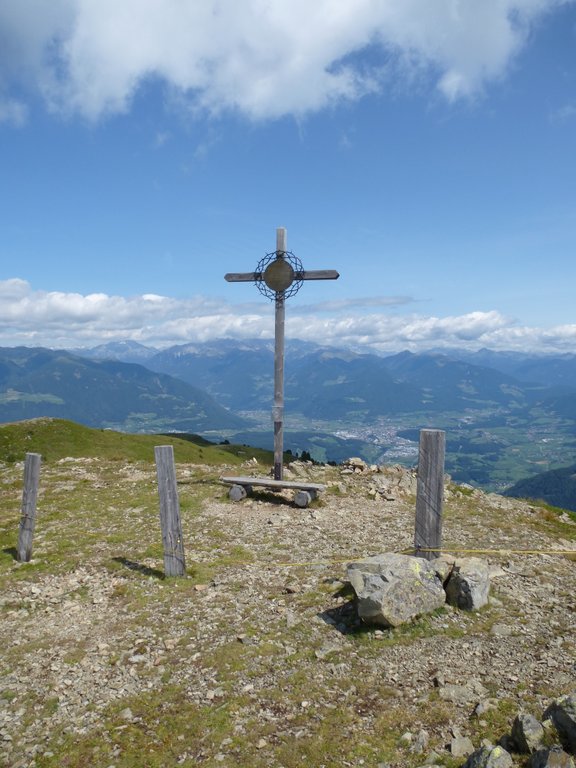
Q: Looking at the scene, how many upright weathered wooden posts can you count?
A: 3